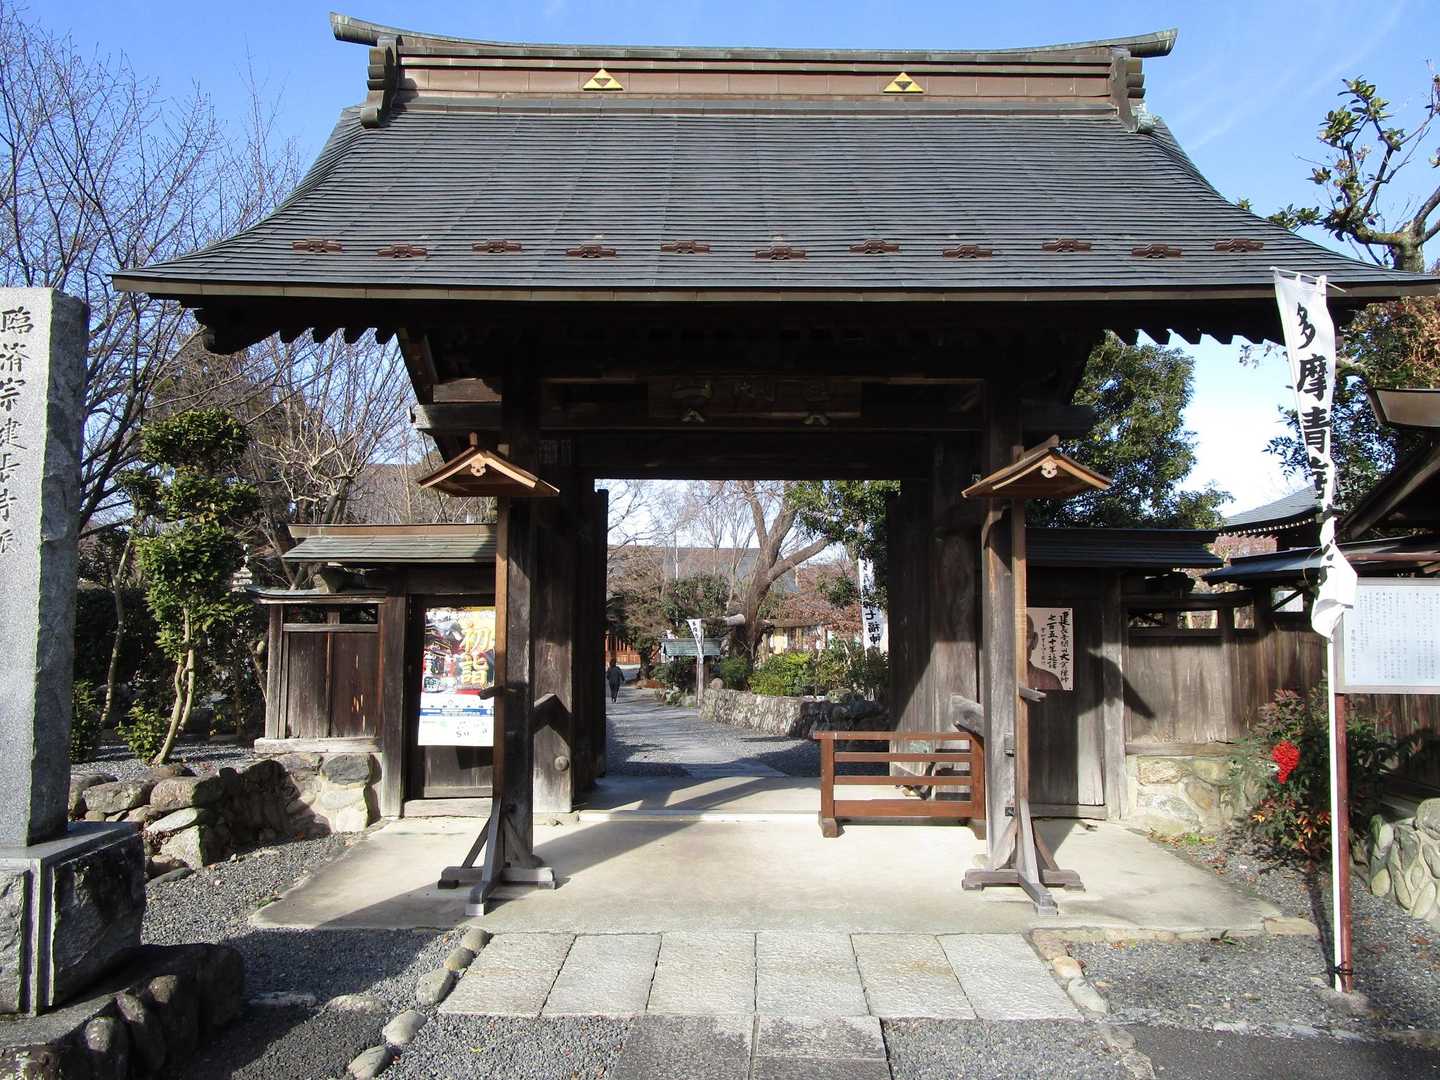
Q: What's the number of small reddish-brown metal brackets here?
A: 11